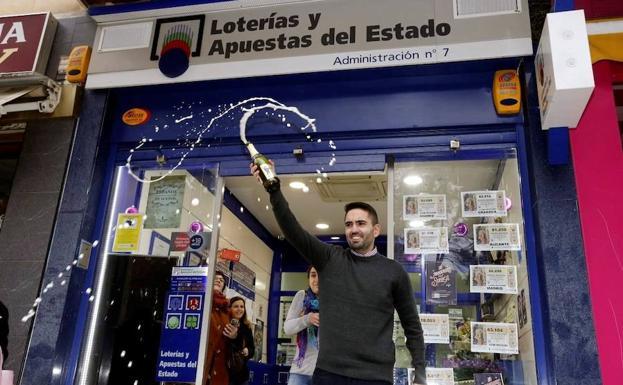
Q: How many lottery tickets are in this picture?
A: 8